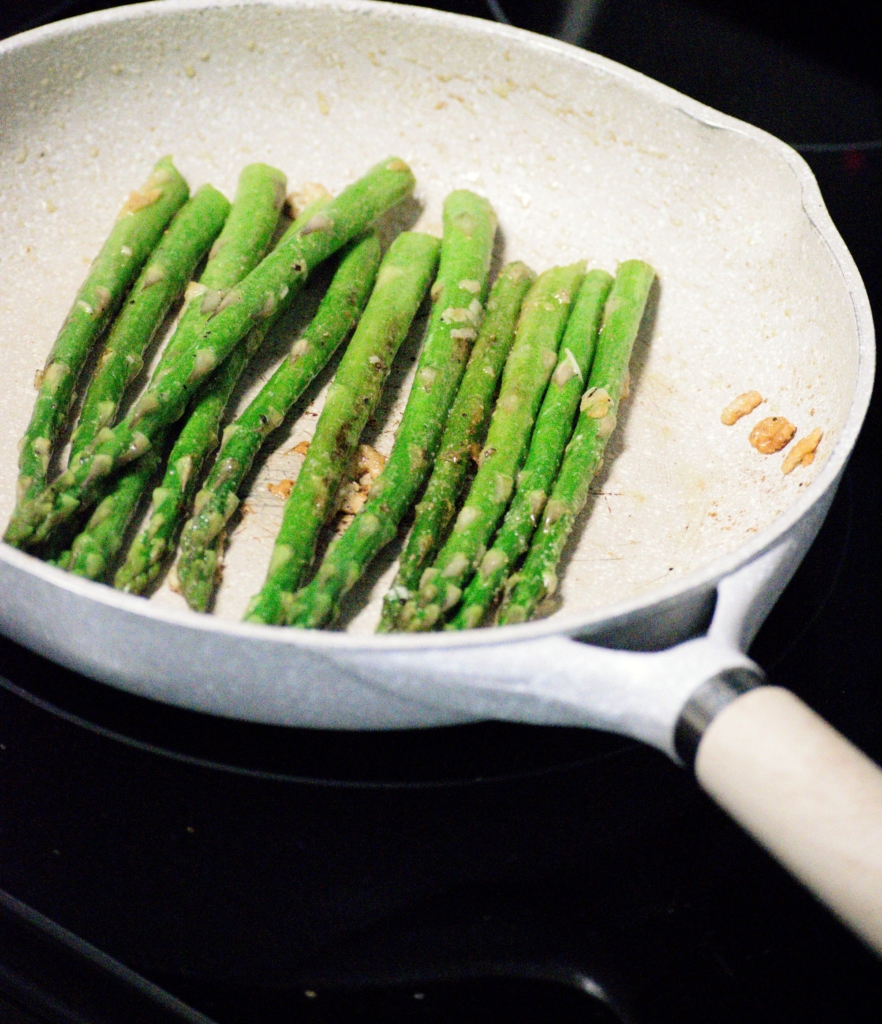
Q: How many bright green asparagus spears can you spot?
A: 12